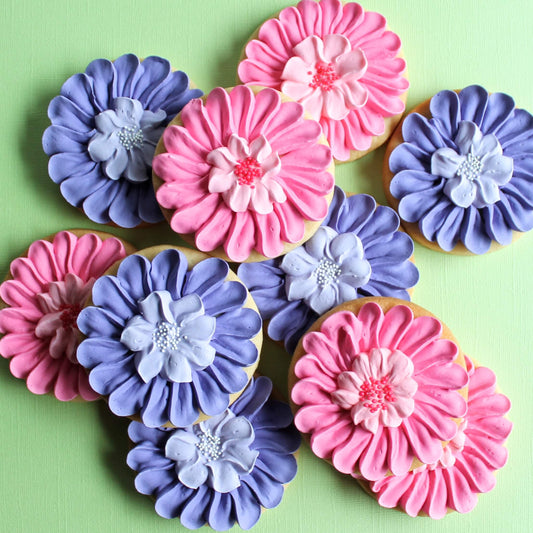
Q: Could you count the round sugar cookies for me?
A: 10